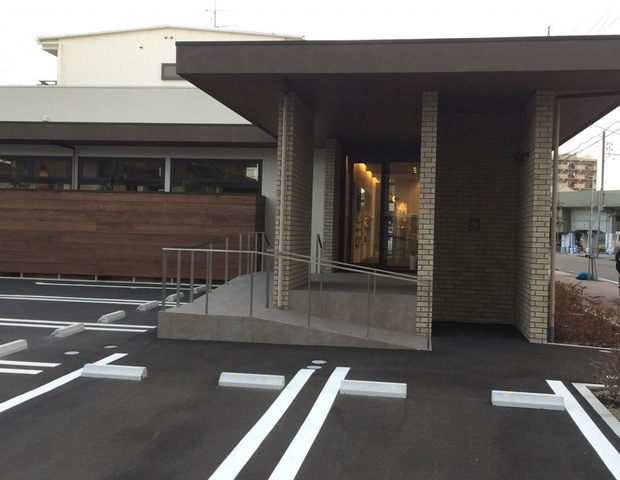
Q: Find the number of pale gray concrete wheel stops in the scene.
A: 10